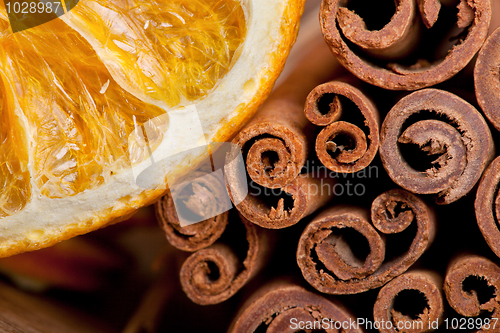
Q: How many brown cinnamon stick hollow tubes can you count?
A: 11